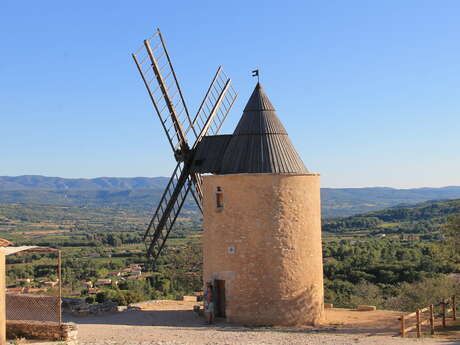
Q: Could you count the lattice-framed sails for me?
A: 4